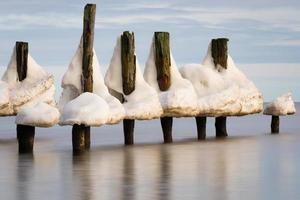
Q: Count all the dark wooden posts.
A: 7